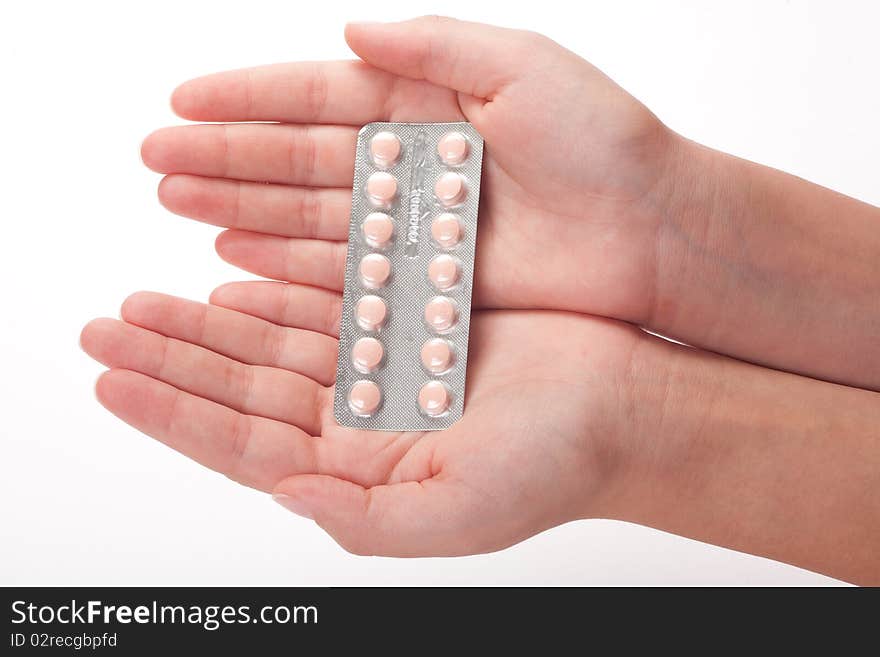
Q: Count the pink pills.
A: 14